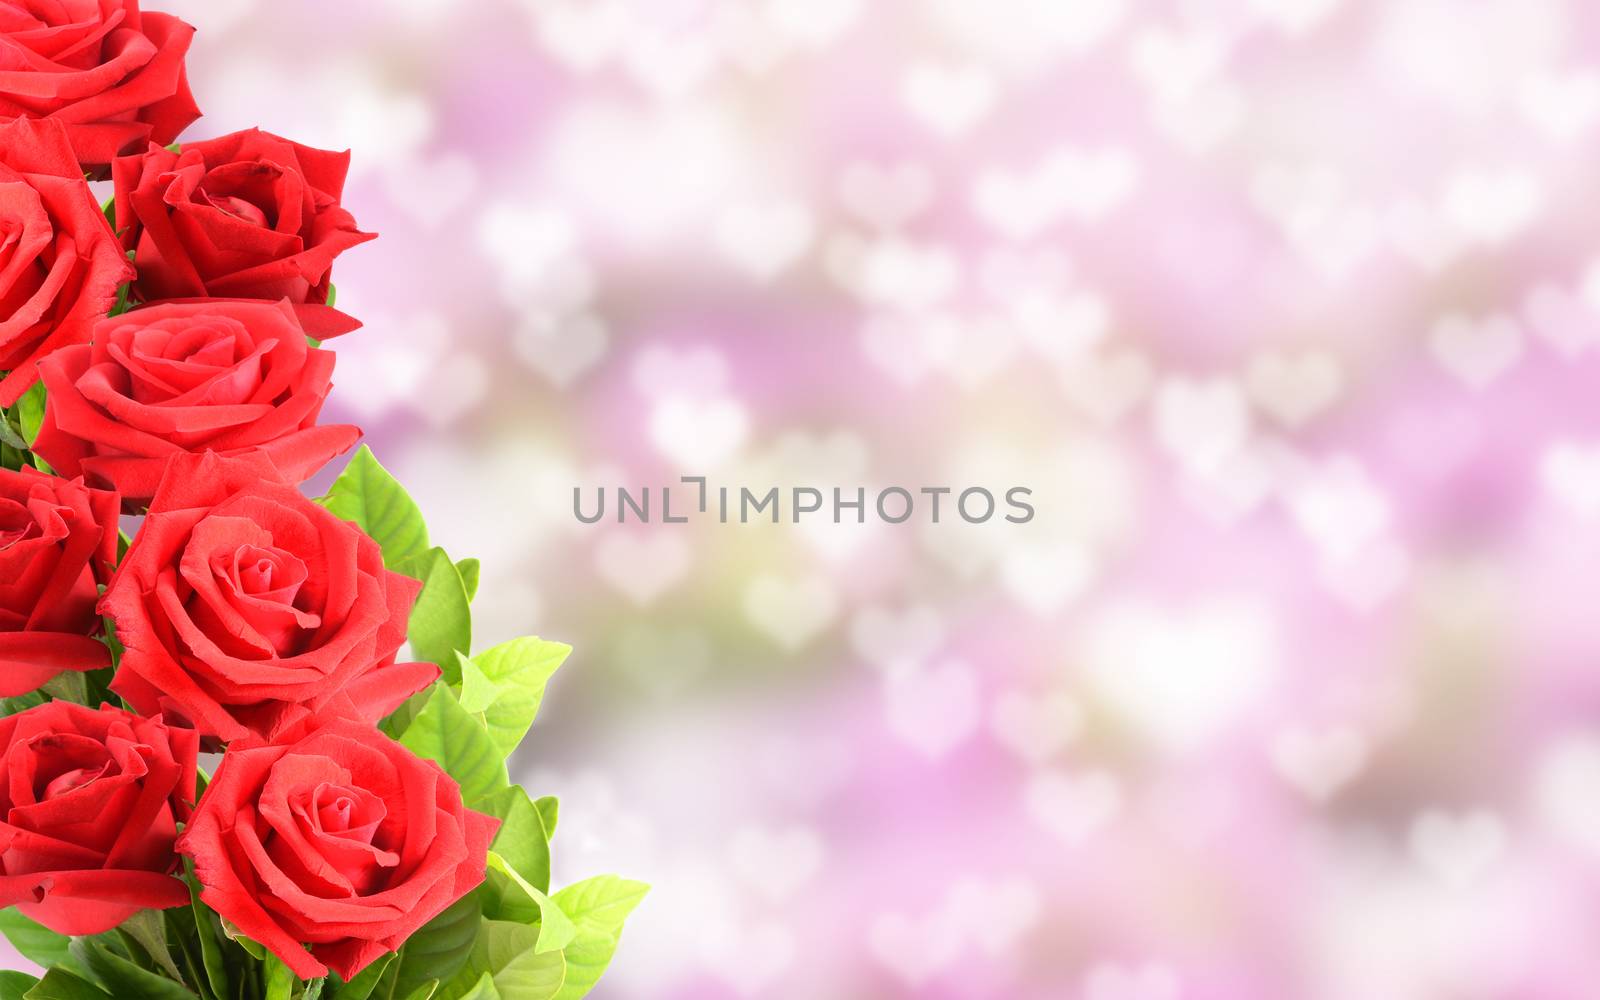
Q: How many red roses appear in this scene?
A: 8